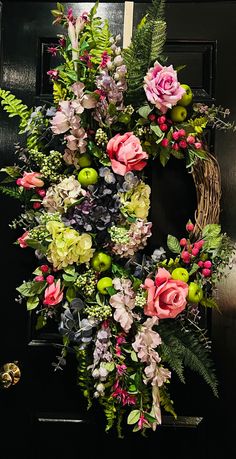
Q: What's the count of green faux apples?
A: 8